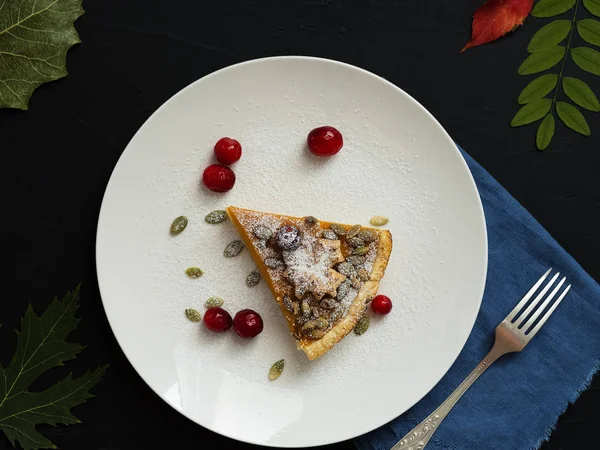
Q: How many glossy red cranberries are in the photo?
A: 6